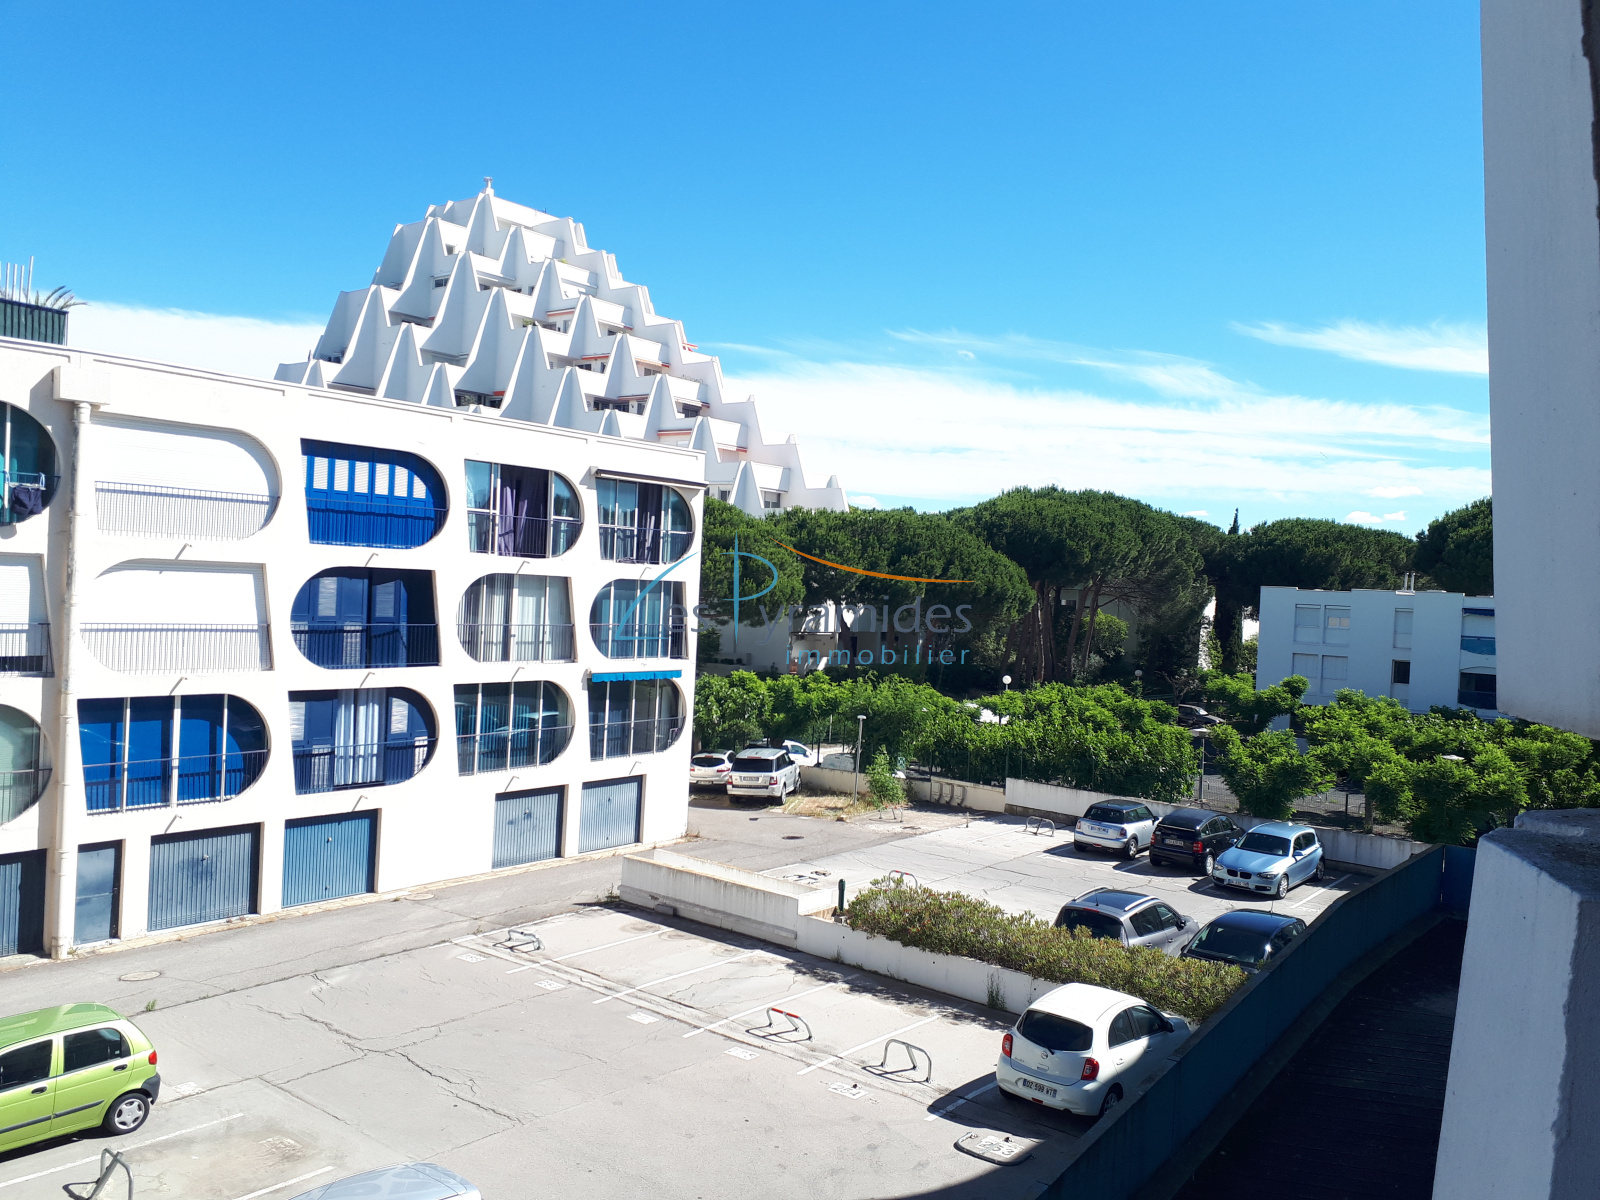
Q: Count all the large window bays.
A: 15